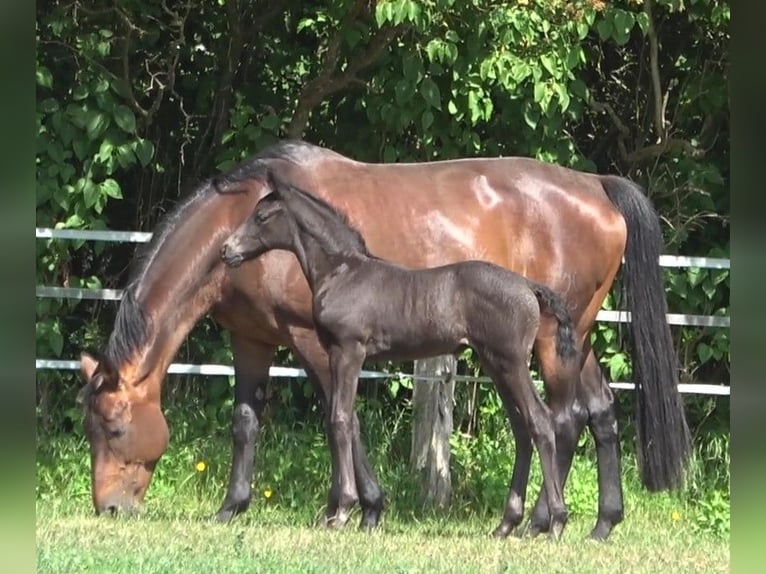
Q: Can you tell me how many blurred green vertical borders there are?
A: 2